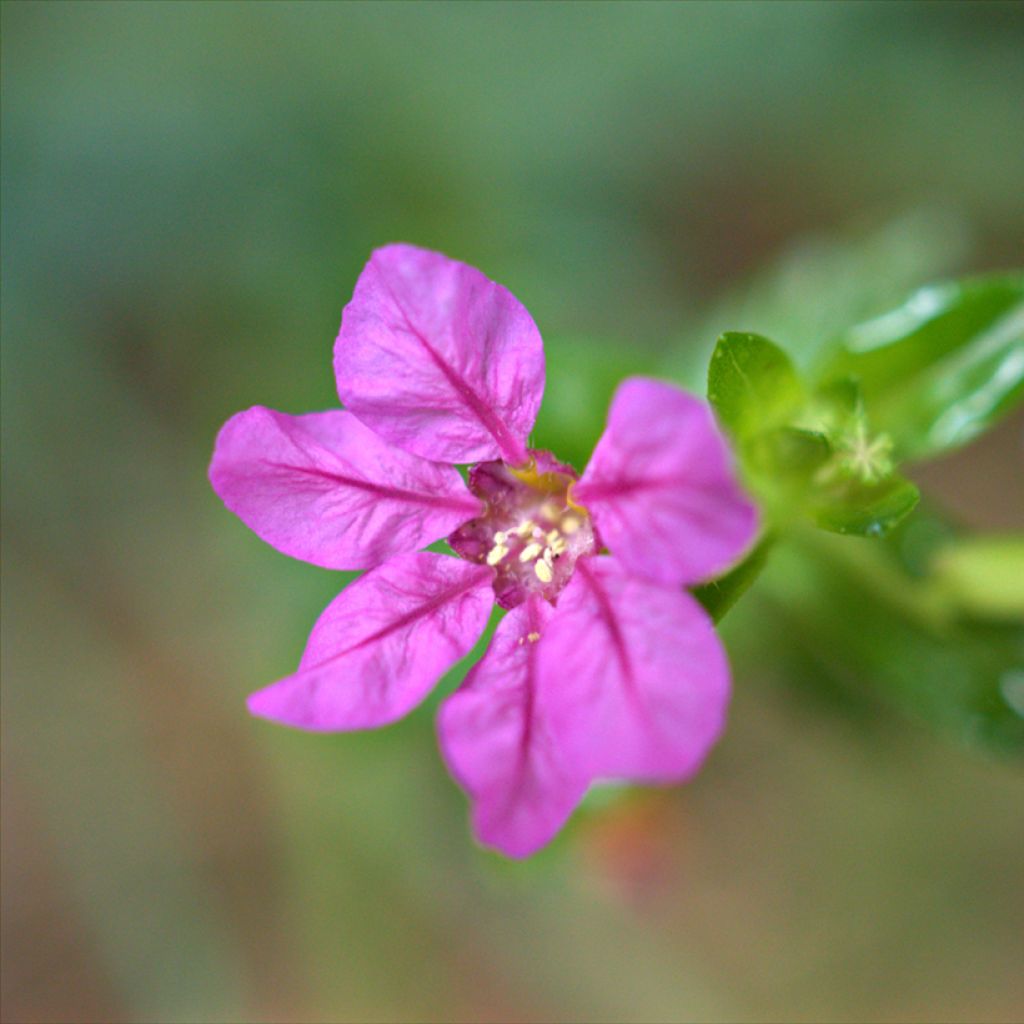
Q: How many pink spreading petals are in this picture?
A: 6